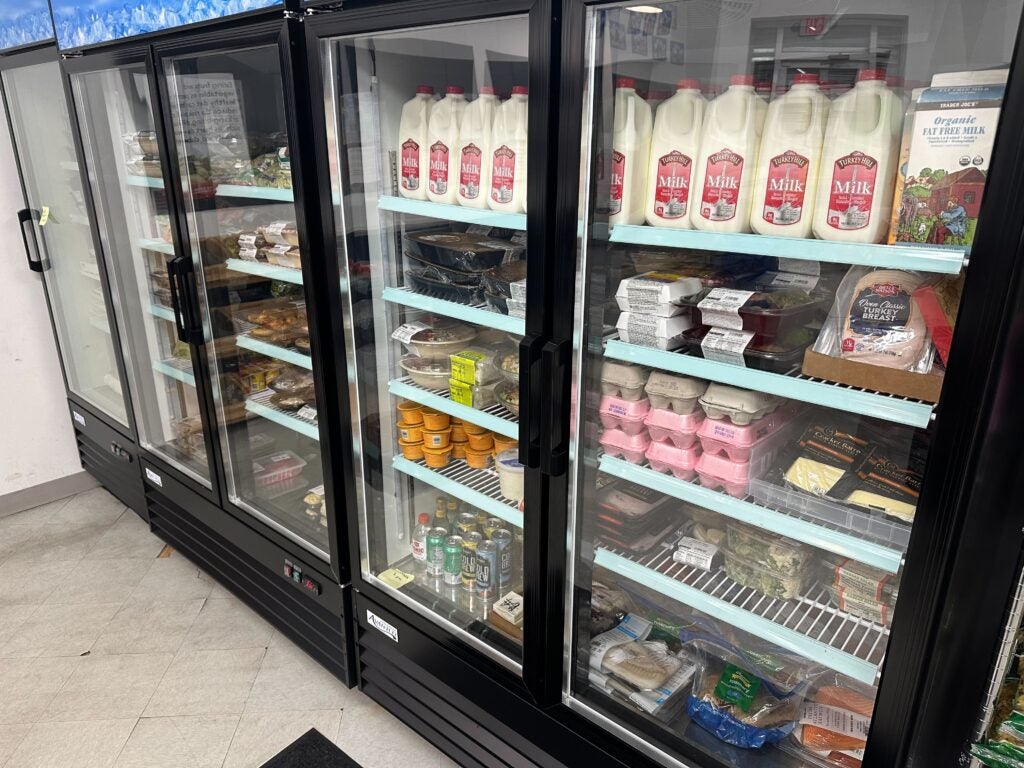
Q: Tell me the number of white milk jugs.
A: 9